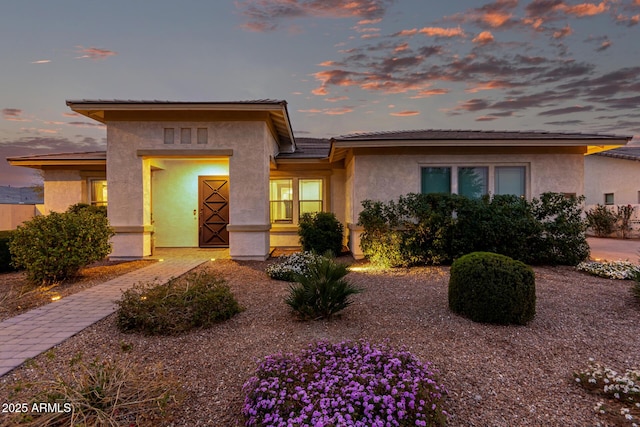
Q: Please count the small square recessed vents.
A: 3